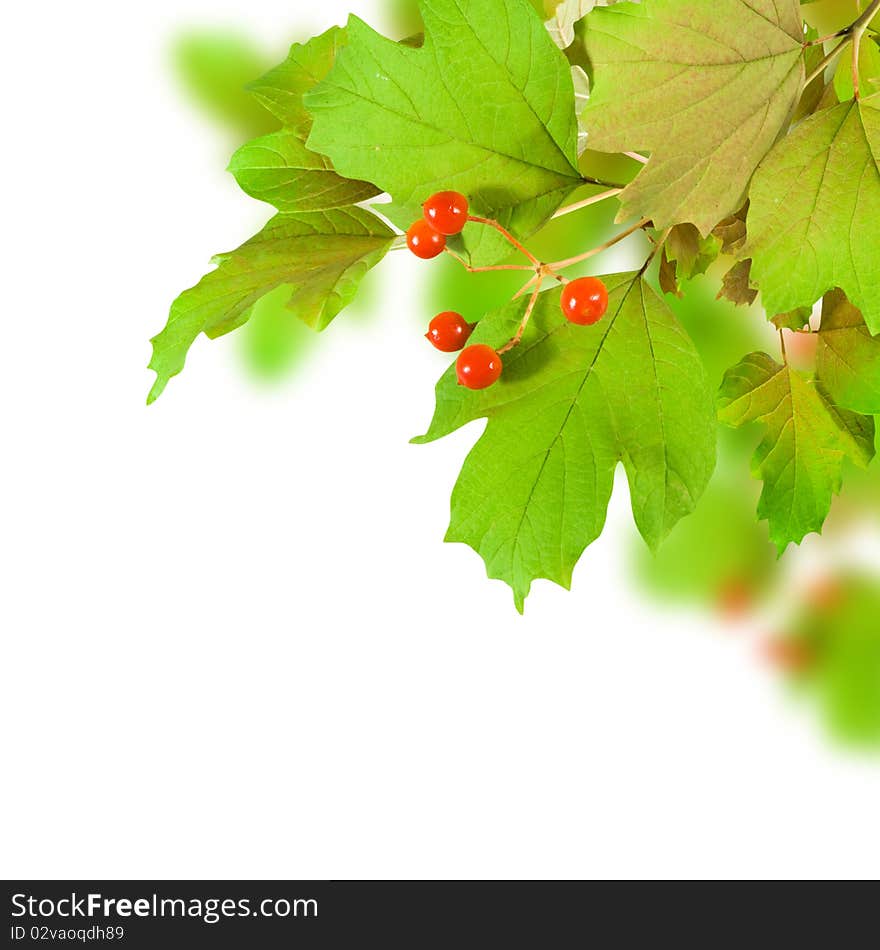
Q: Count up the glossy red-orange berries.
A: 5